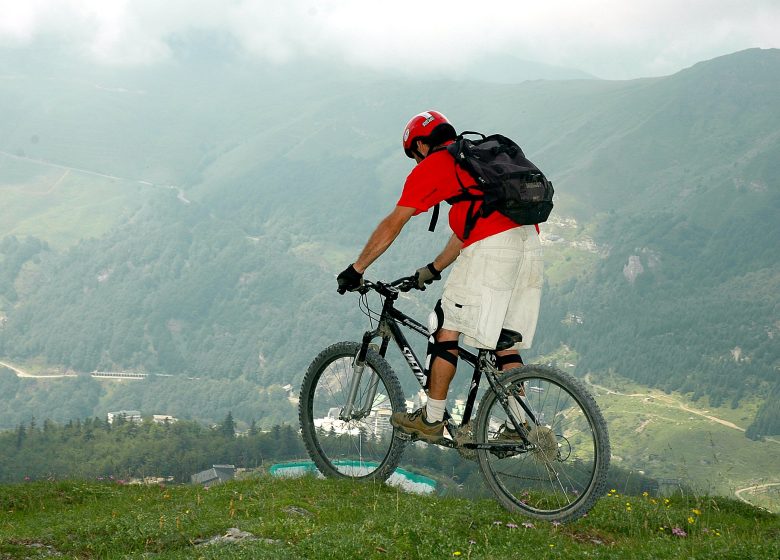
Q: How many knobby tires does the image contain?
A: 2